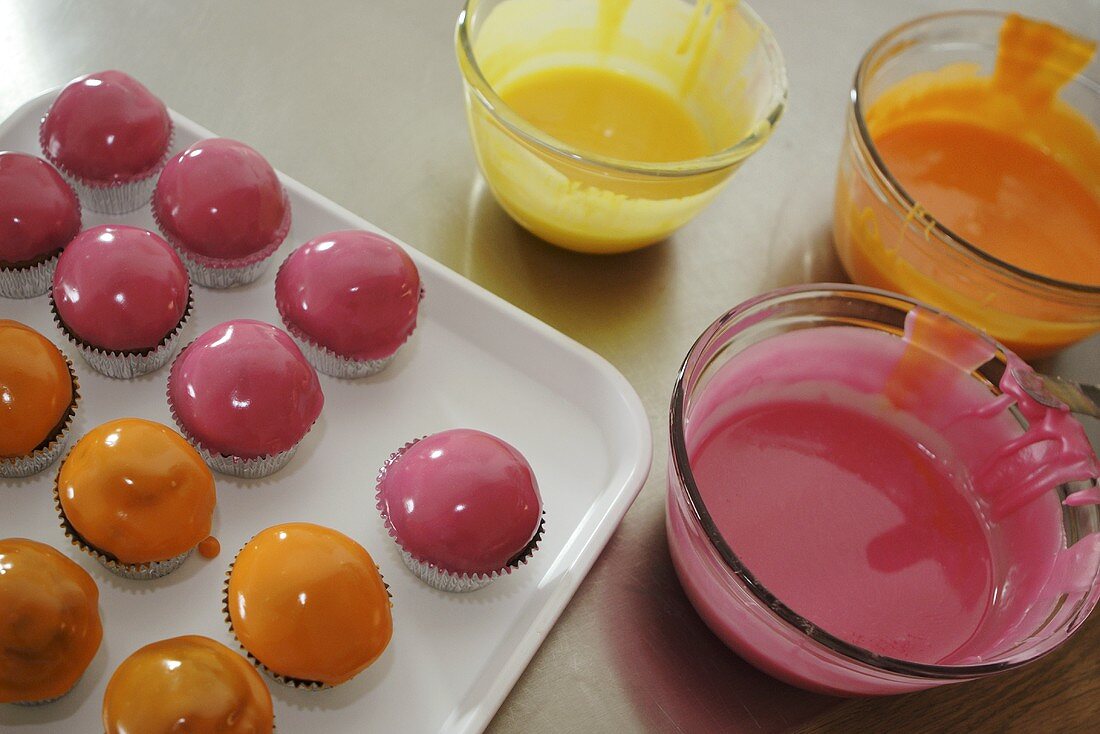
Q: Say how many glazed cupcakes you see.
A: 12